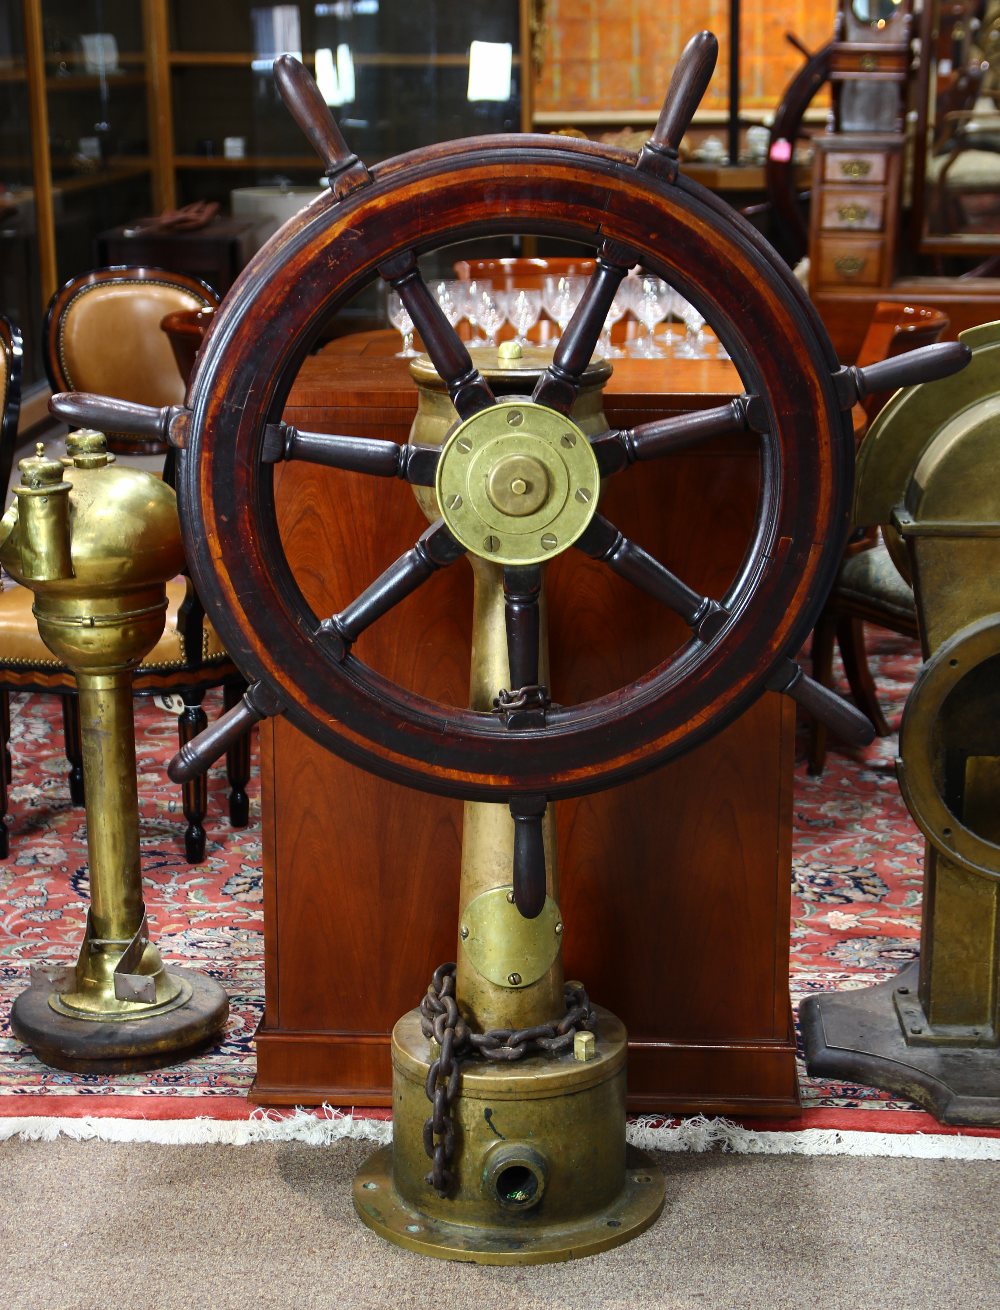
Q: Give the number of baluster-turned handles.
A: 7